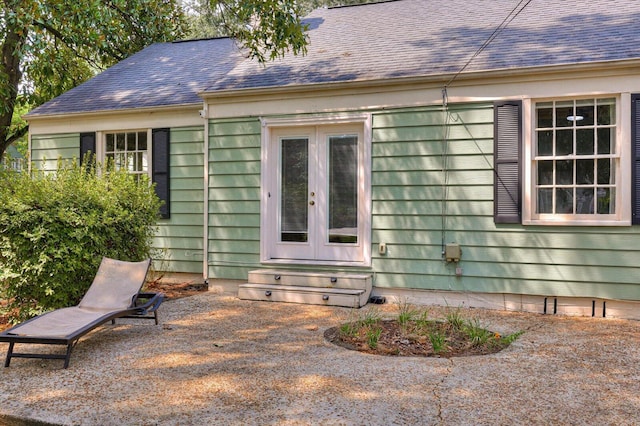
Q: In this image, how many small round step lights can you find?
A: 4